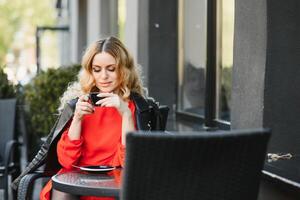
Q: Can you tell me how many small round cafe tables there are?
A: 1